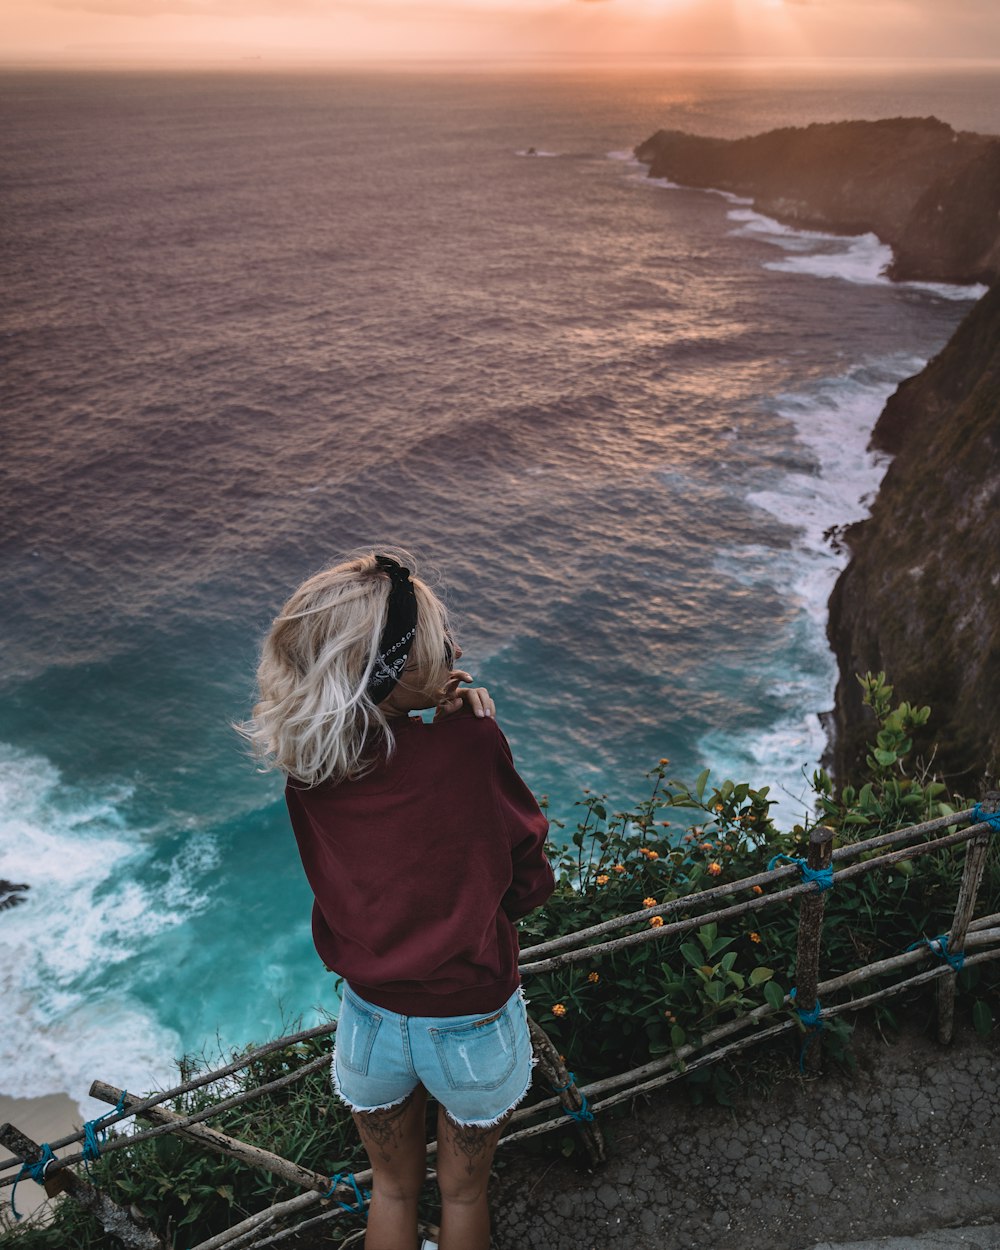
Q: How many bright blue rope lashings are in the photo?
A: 8